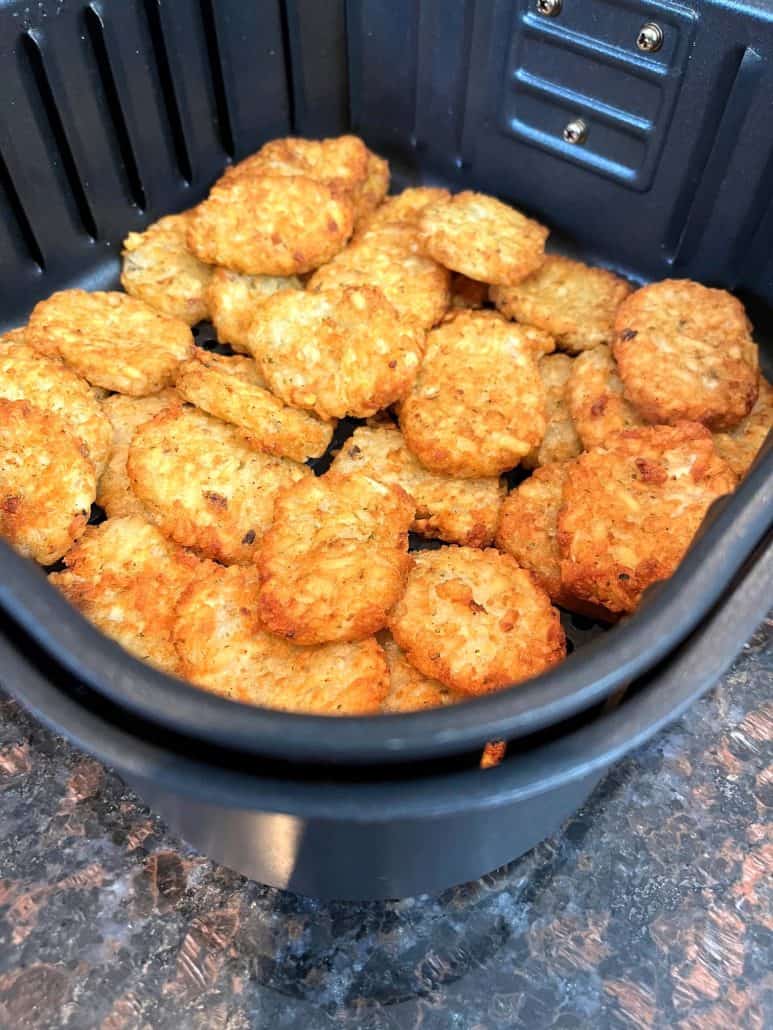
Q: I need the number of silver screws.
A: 3